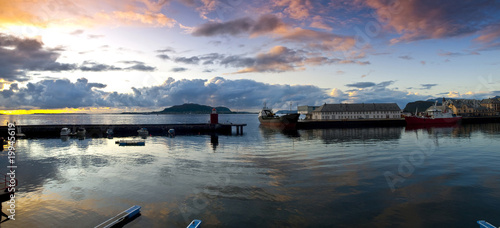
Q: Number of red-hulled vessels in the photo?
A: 1